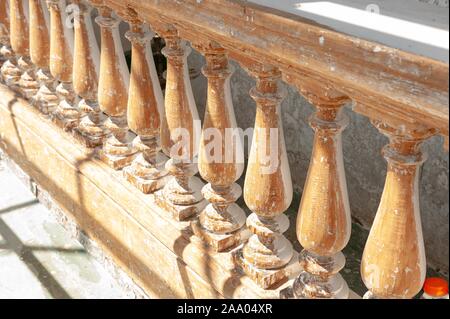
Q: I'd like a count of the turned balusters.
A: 12